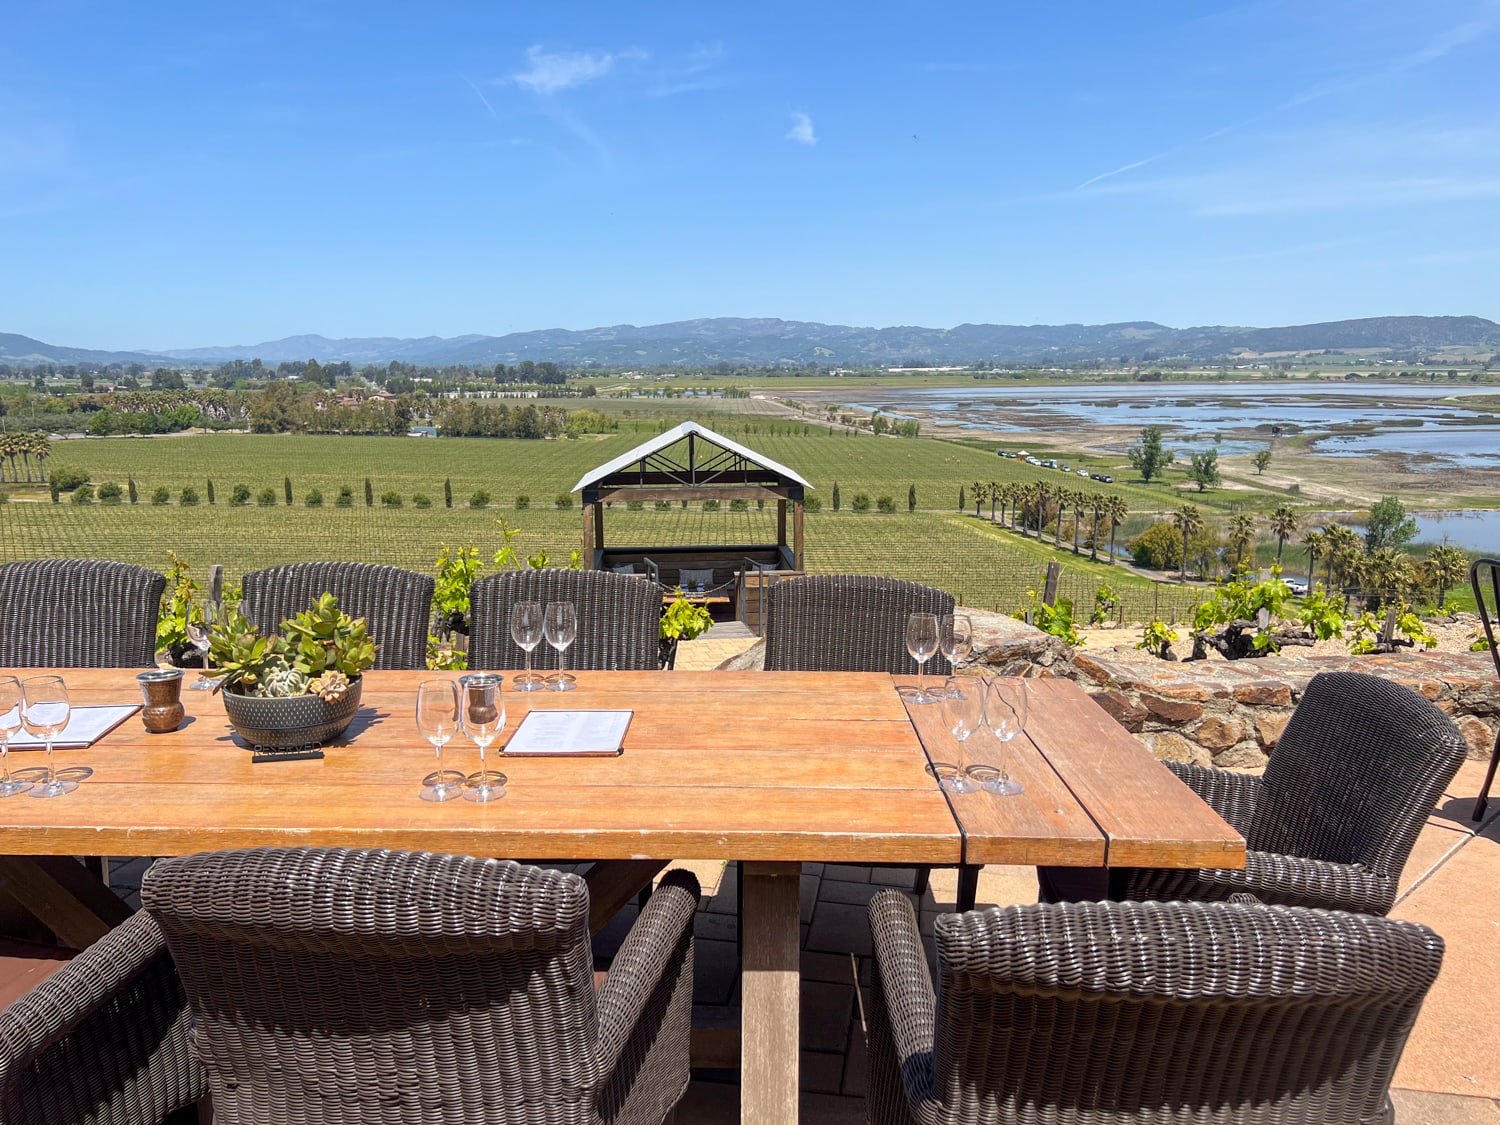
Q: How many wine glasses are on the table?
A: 12